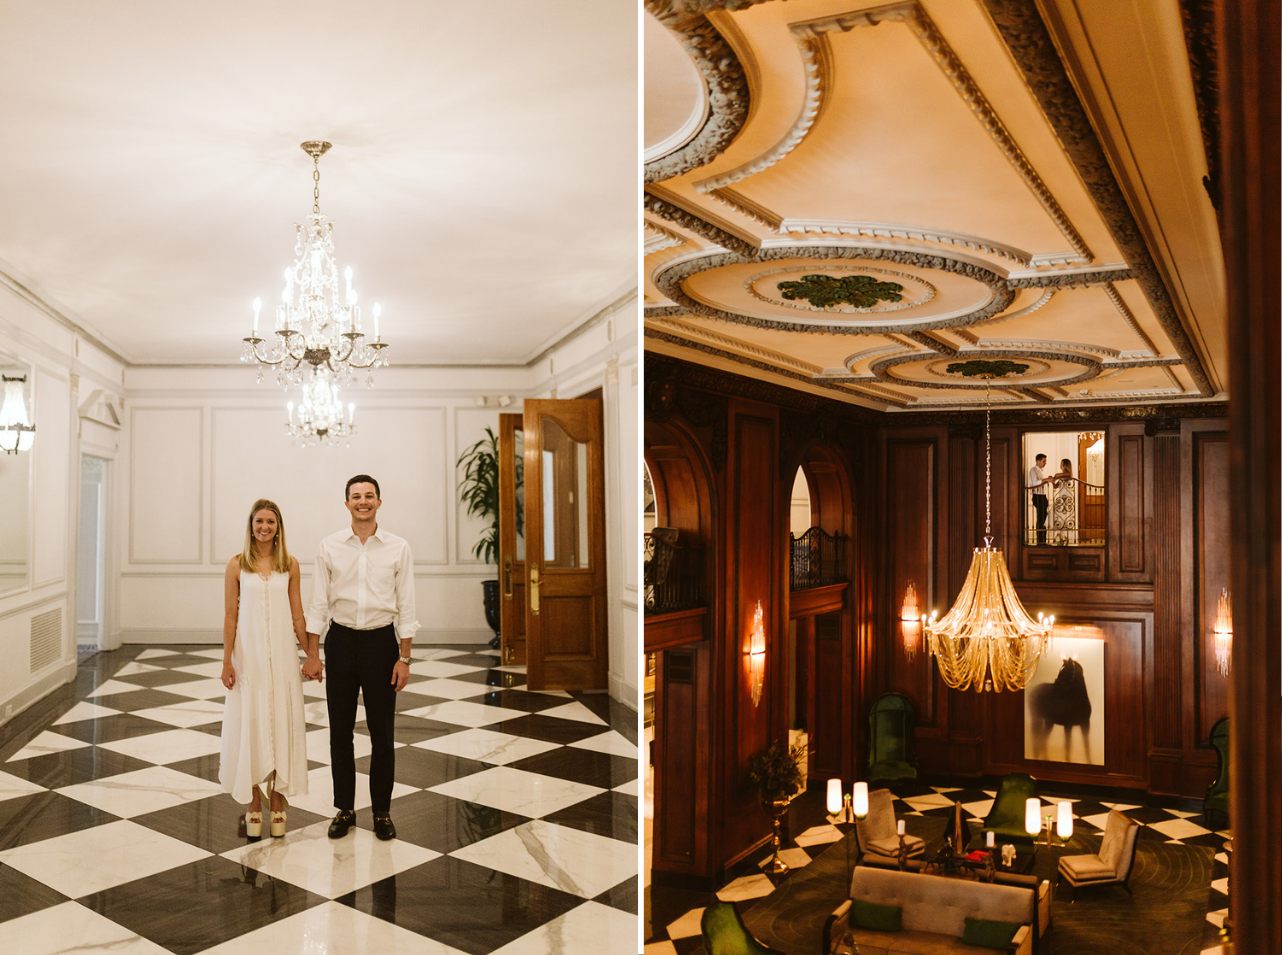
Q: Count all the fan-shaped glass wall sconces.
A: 3